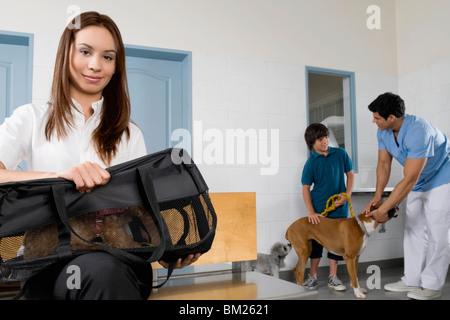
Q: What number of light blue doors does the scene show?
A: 2